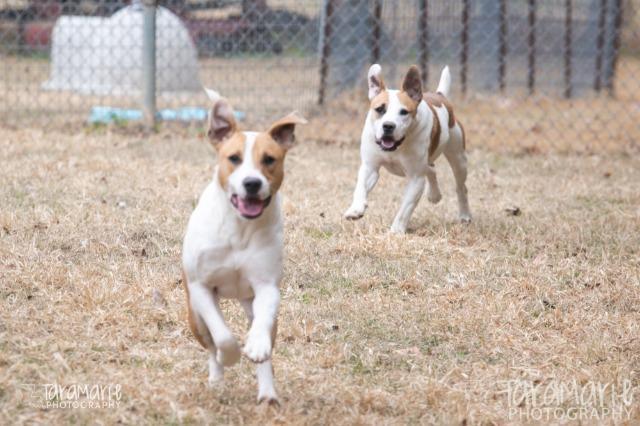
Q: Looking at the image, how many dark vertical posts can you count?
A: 9